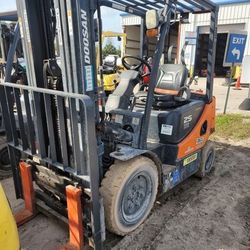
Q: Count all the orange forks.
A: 2